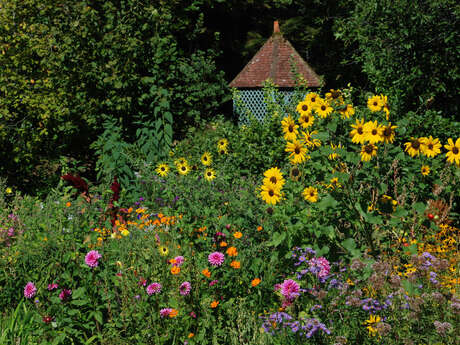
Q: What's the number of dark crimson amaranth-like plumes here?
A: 2